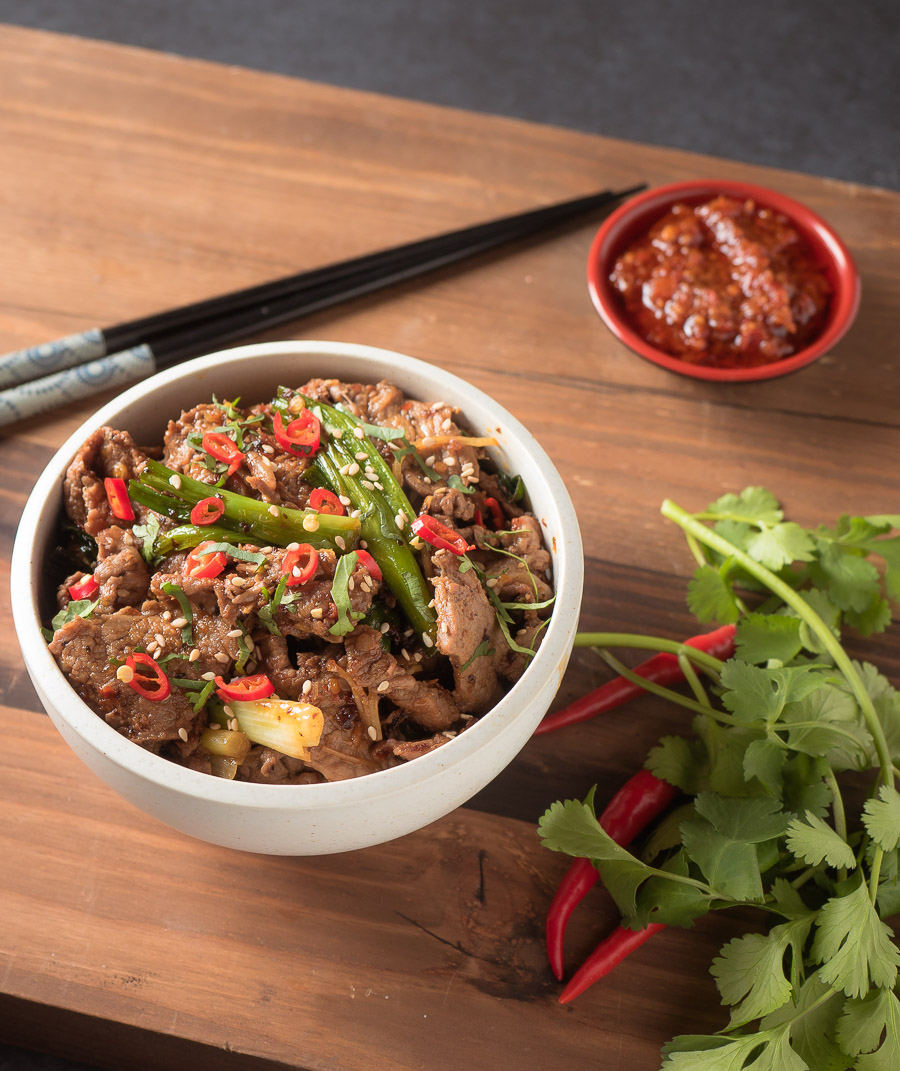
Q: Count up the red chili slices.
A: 13